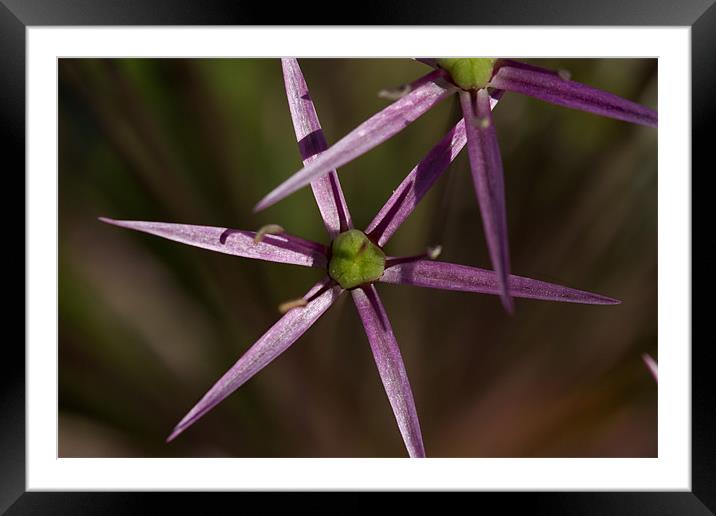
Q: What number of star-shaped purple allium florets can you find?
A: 2